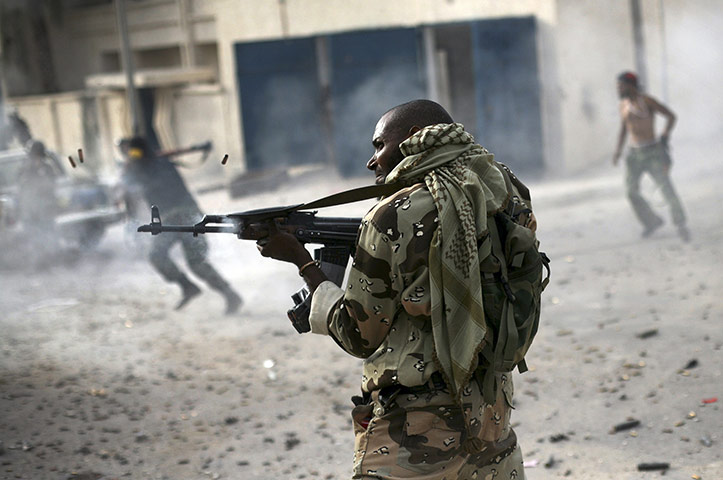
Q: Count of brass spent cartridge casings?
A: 3